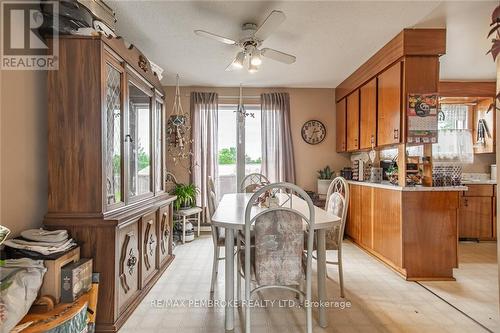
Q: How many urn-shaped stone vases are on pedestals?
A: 0